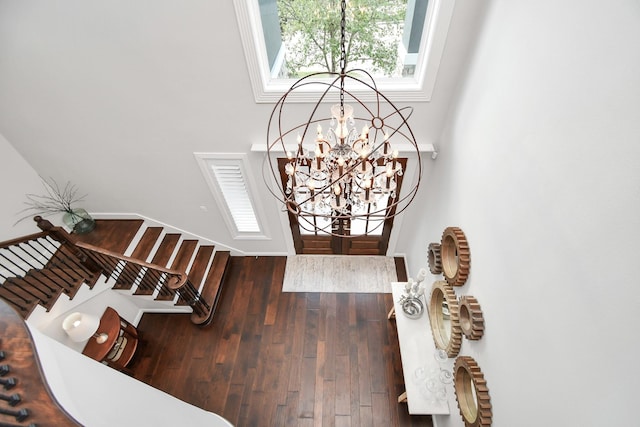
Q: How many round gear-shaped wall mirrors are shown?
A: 5